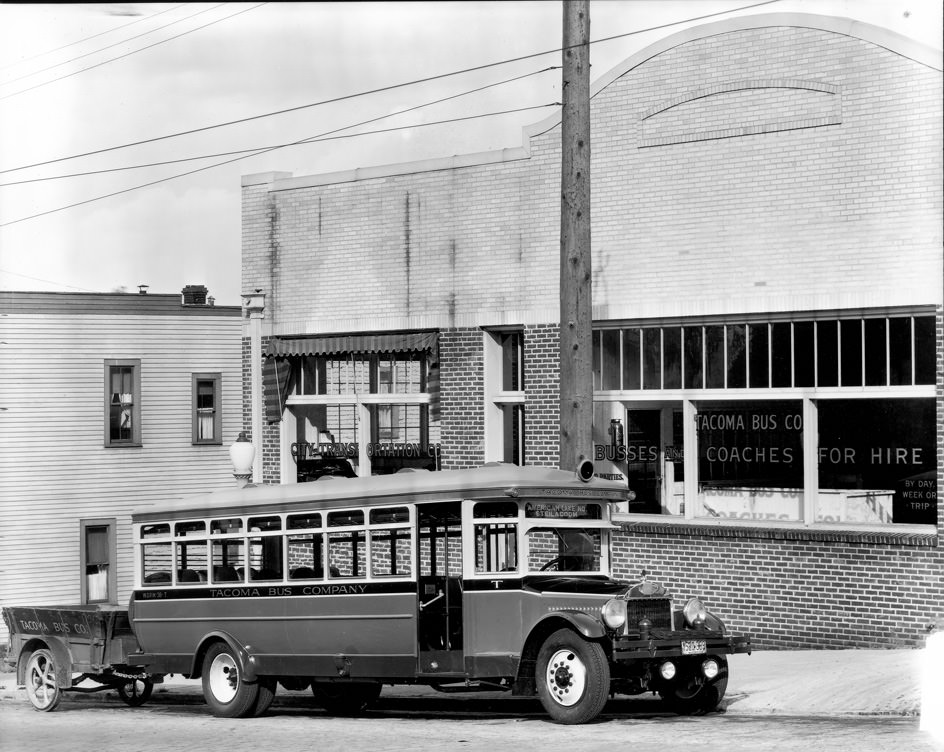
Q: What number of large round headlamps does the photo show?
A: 2